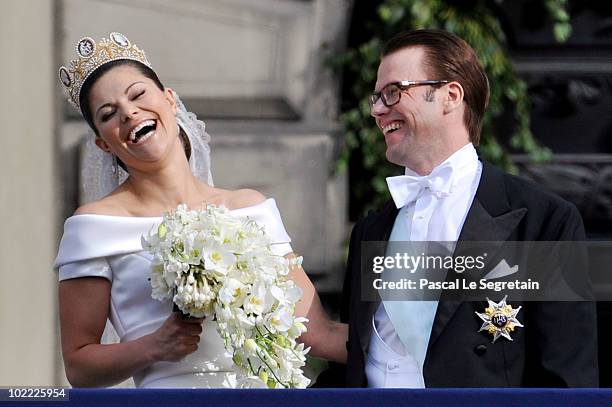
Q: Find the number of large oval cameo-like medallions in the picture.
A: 3